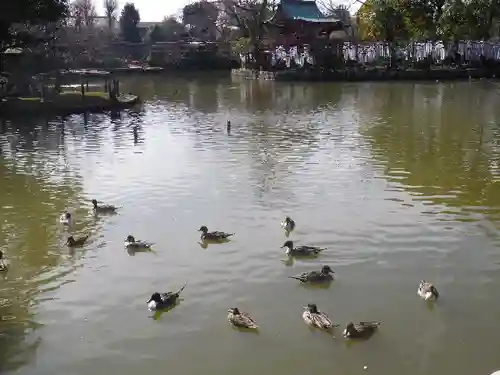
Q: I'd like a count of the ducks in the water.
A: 14